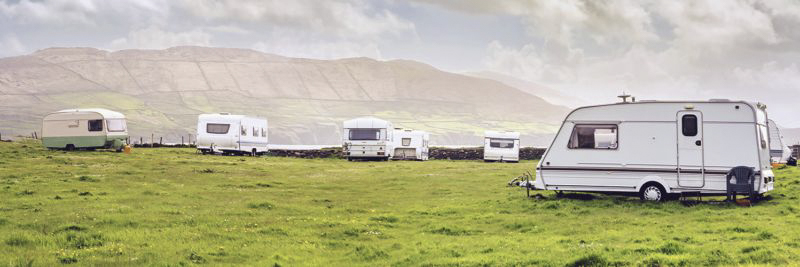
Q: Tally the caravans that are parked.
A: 7